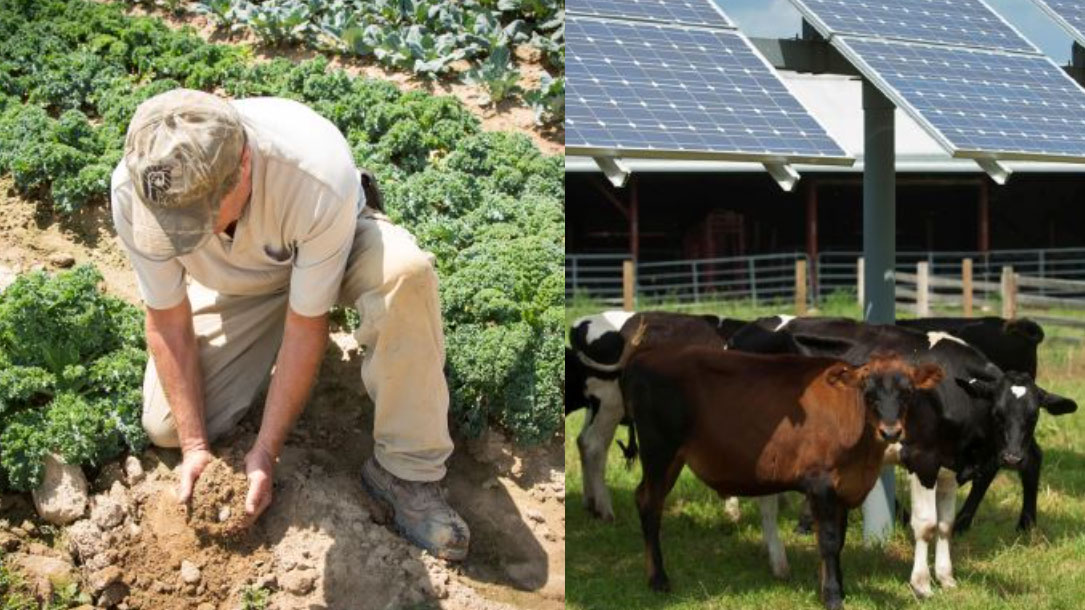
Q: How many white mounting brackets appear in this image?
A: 3